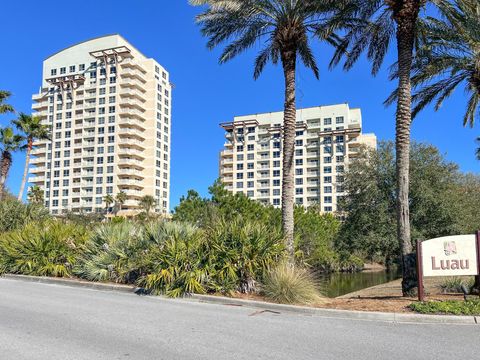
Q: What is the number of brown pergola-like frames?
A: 5